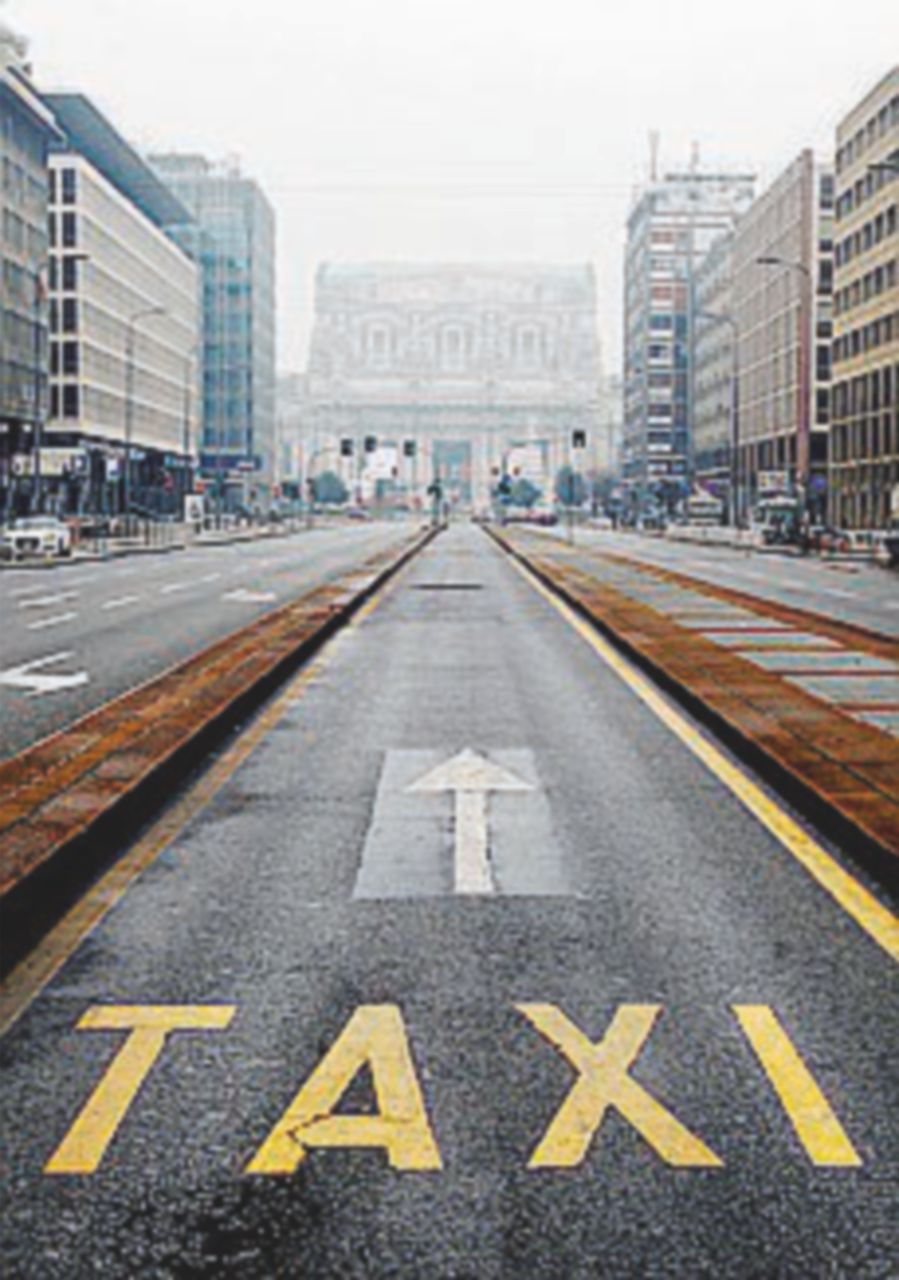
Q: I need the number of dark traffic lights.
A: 4